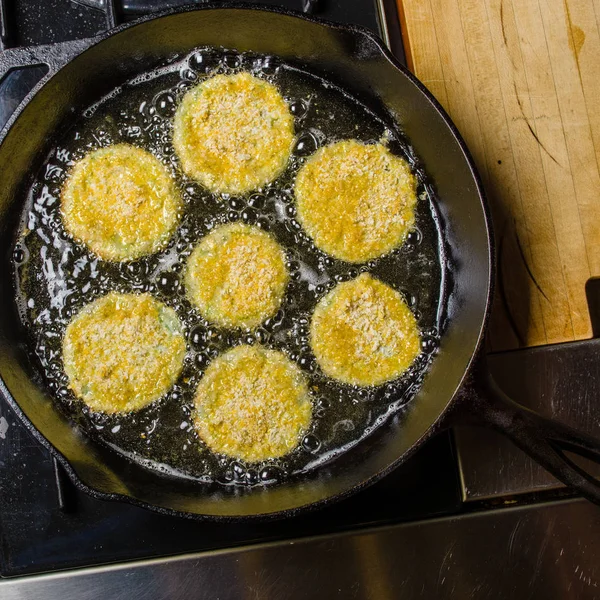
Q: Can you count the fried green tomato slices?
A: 7